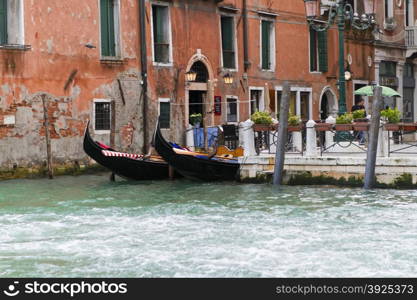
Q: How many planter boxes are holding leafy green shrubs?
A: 5